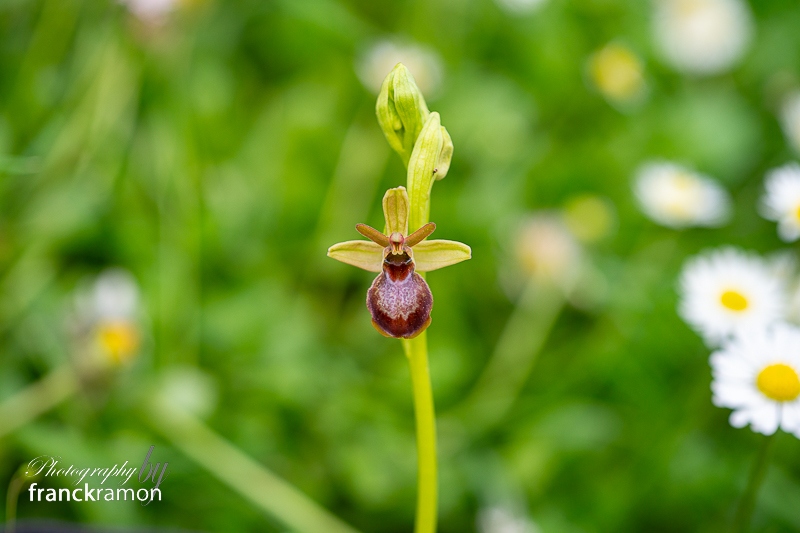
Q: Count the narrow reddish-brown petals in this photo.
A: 2